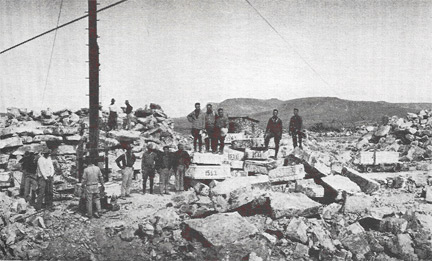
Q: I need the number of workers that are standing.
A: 14